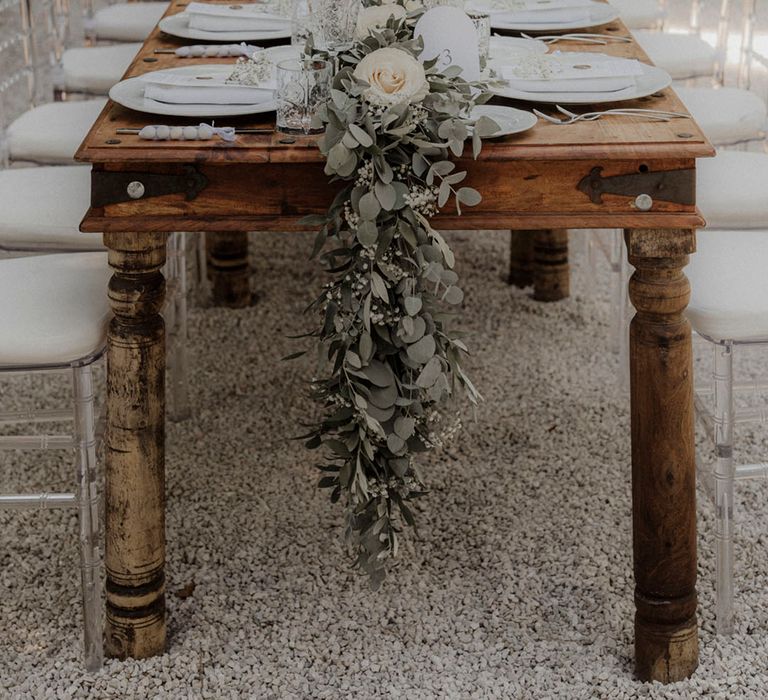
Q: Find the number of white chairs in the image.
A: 10